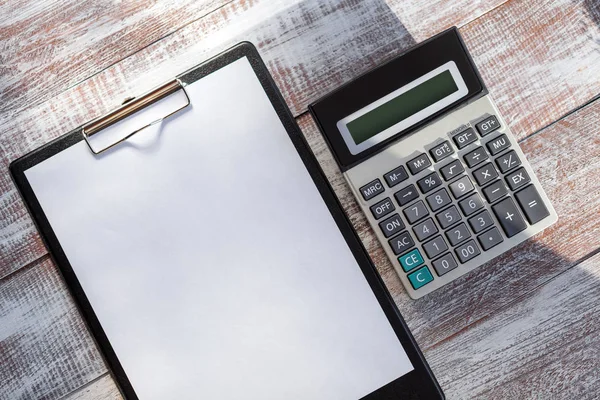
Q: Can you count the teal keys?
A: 2